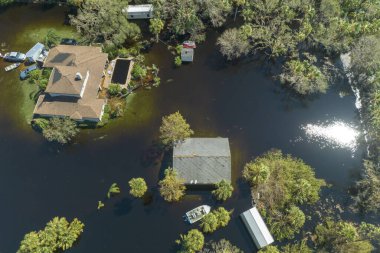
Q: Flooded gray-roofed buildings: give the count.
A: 1